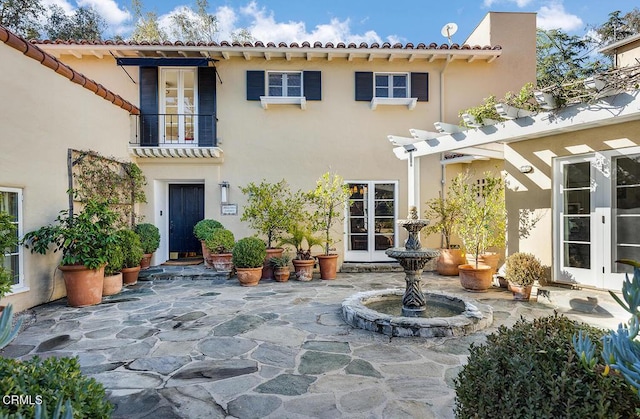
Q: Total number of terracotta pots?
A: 15